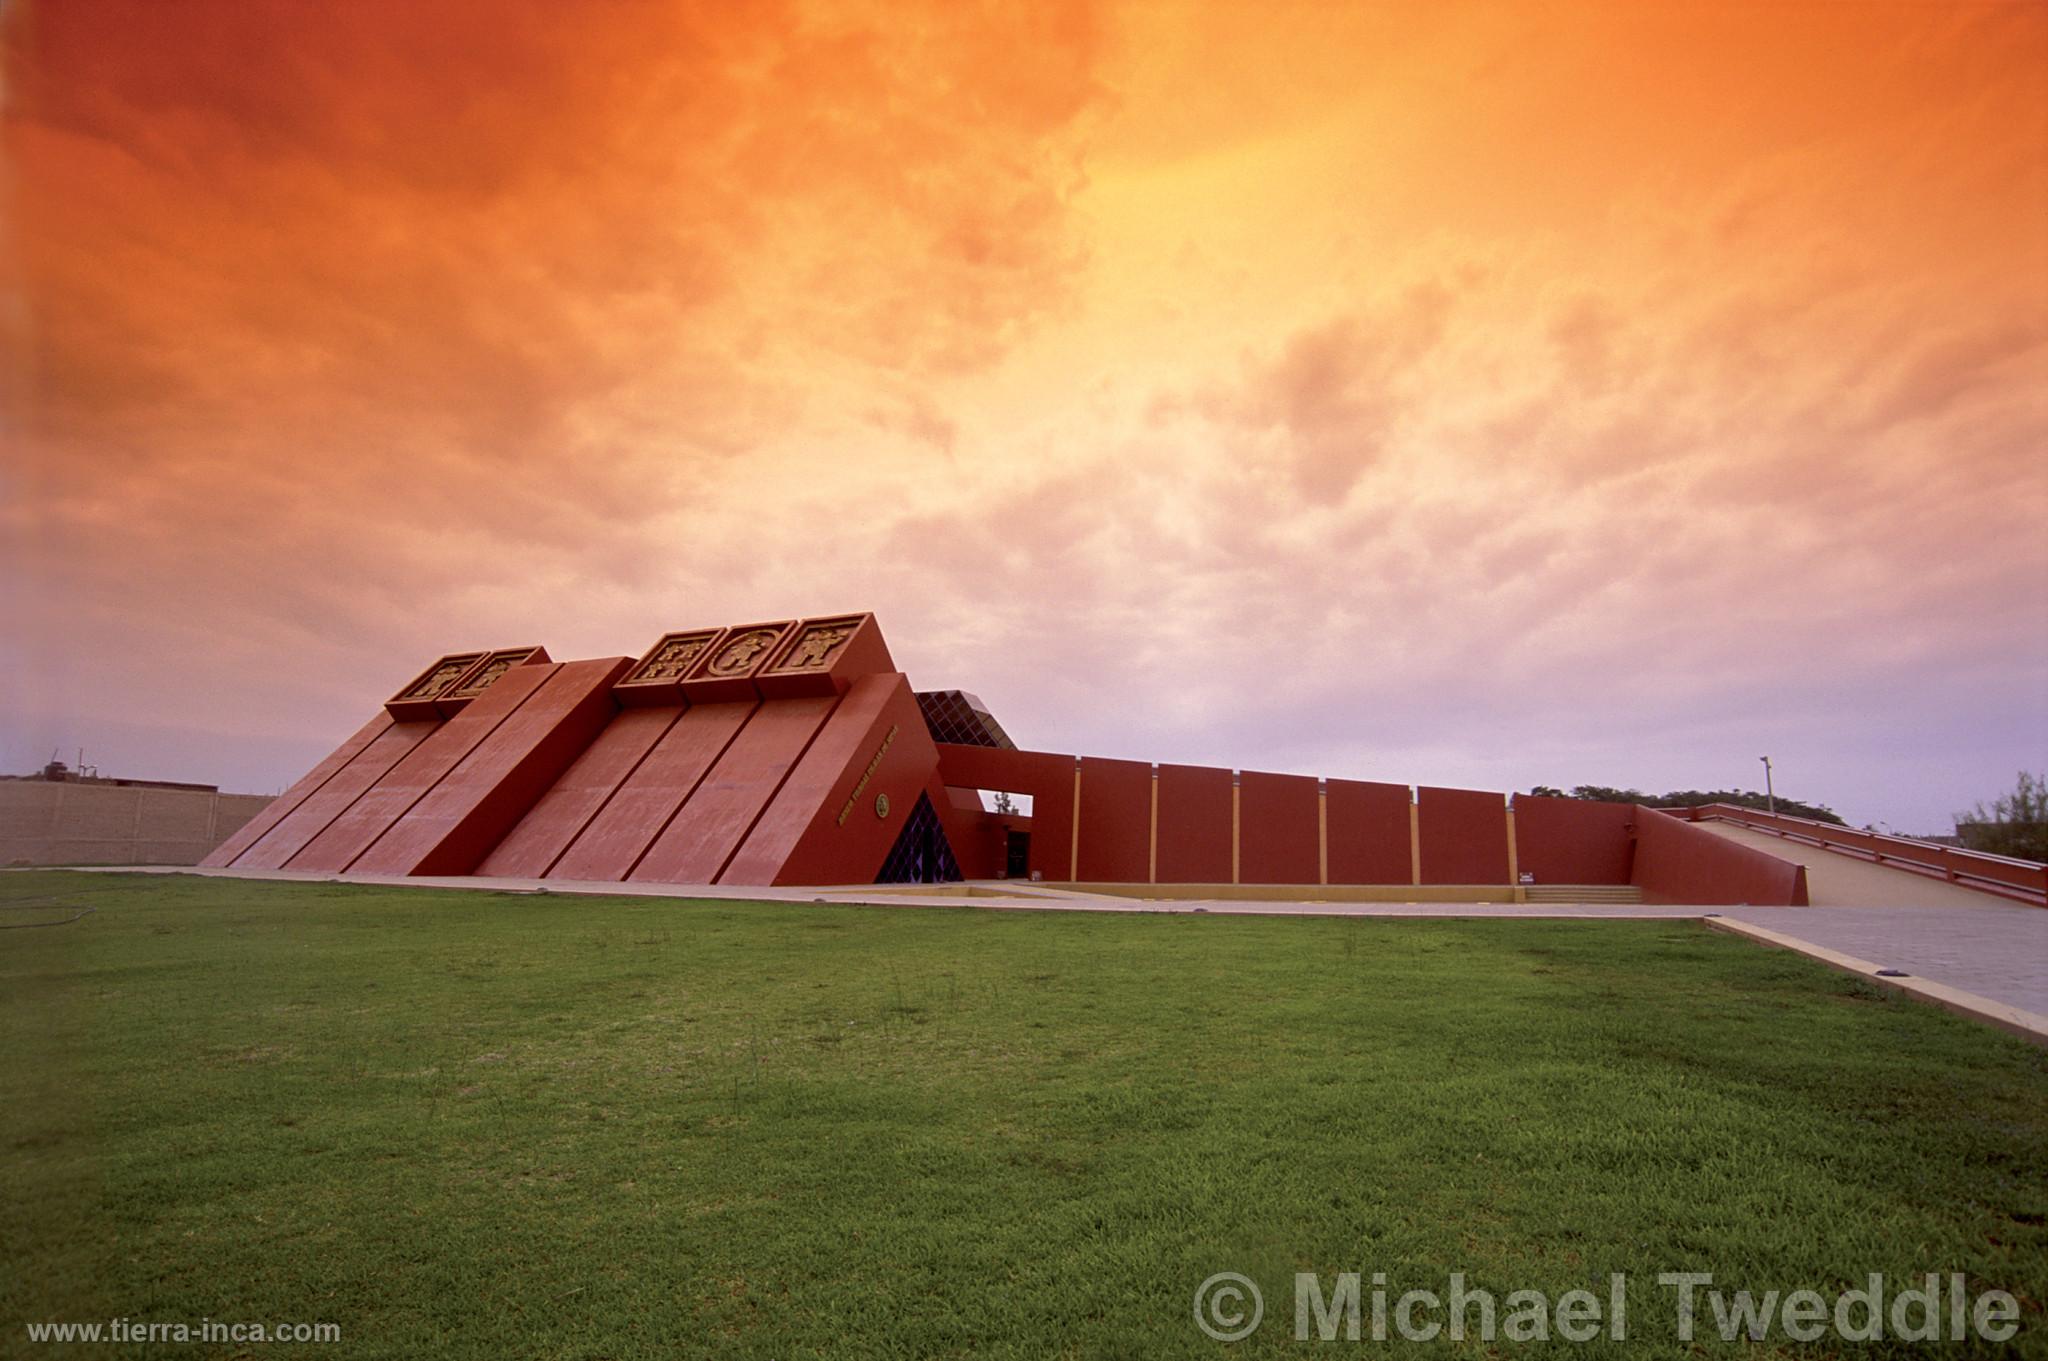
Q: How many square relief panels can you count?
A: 5